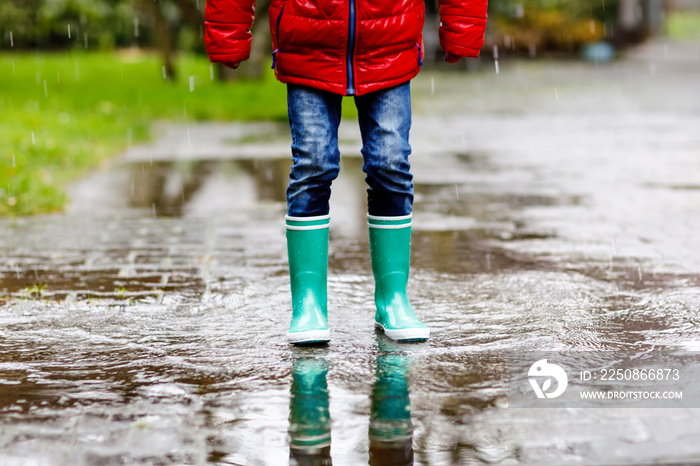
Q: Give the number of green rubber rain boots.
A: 2